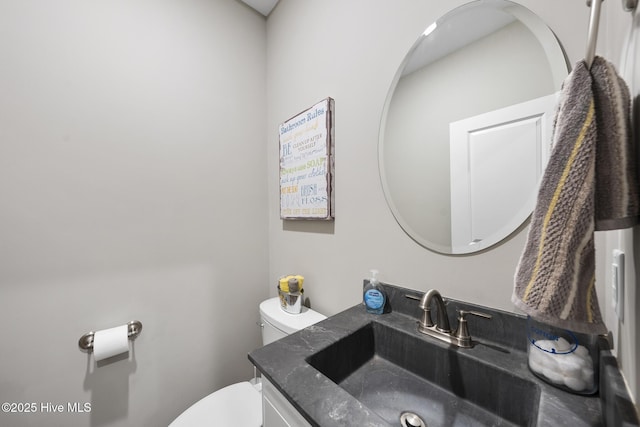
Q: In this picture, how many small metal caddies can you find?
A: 1